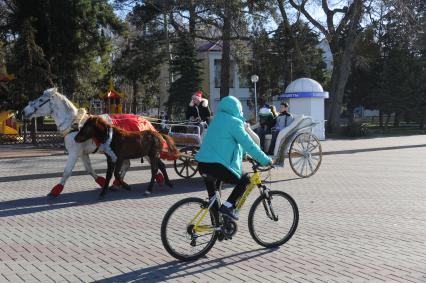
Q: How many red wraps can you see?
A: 4